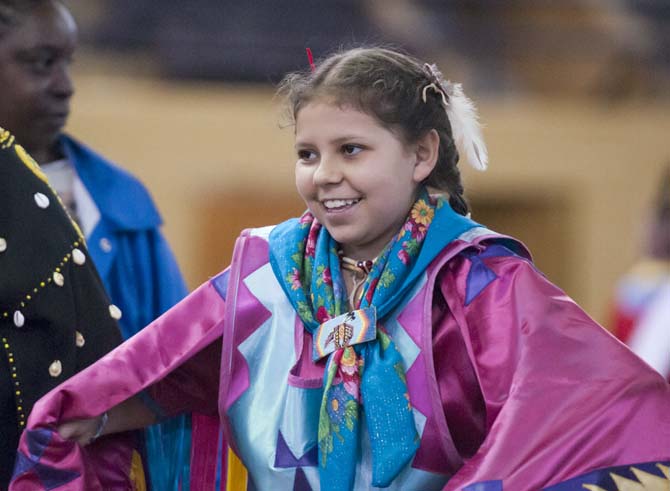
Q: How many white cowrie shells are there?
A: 8